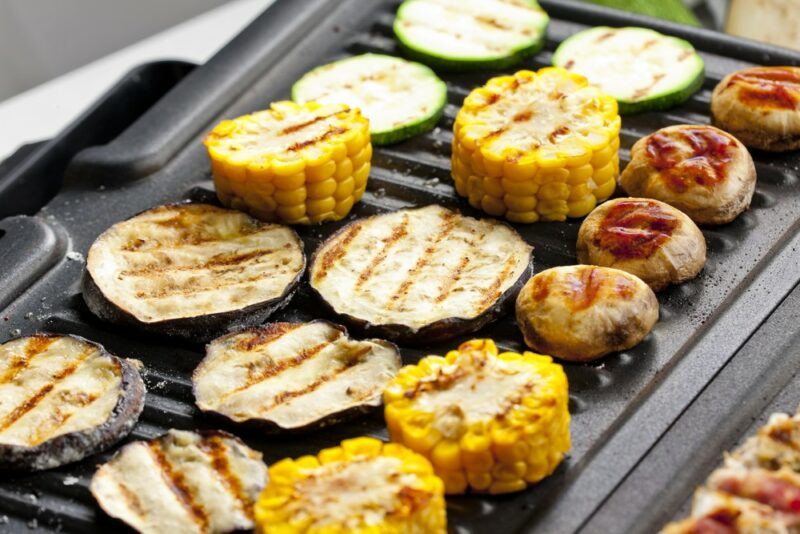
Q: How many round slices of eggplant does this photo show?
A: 5